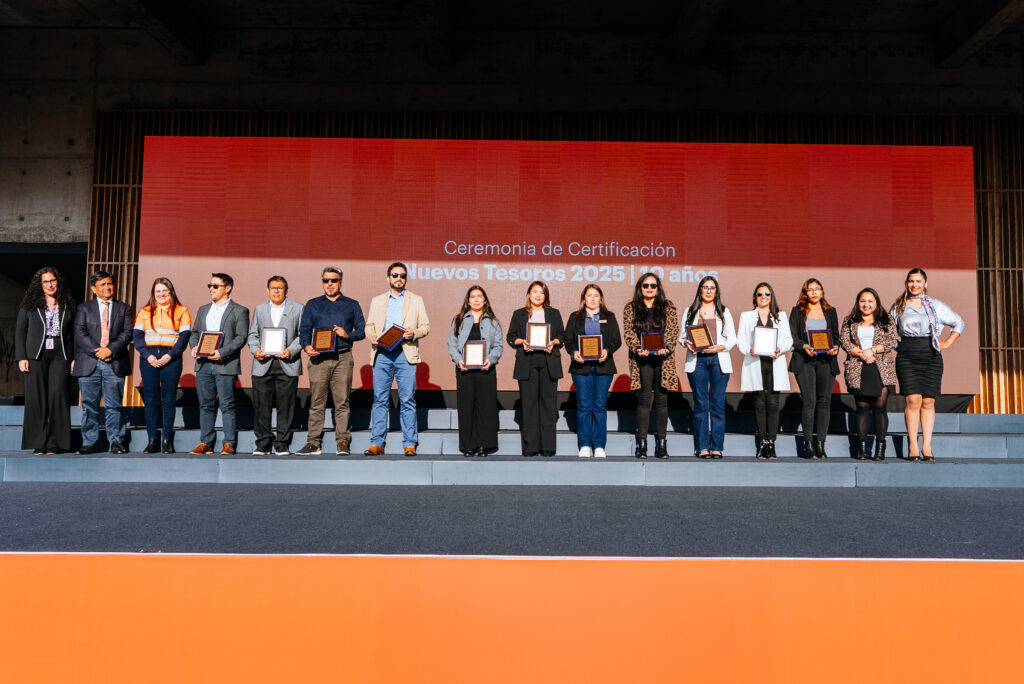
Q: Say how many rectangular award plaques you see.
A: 11